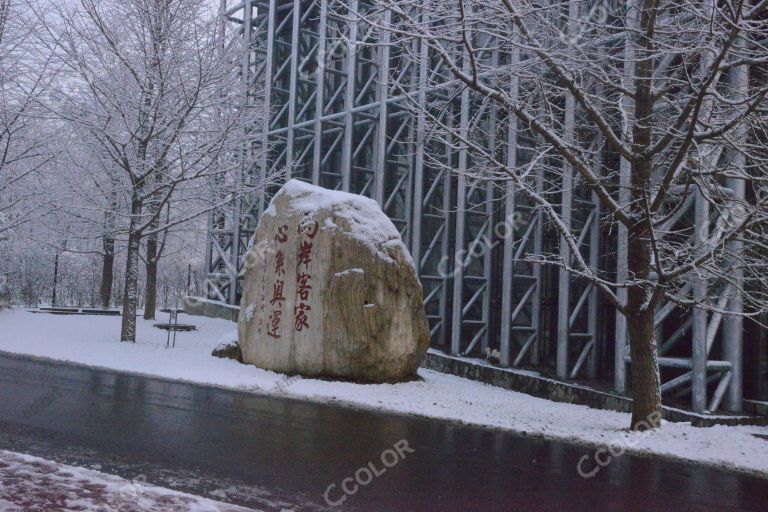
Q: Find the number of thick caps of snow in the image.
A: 1